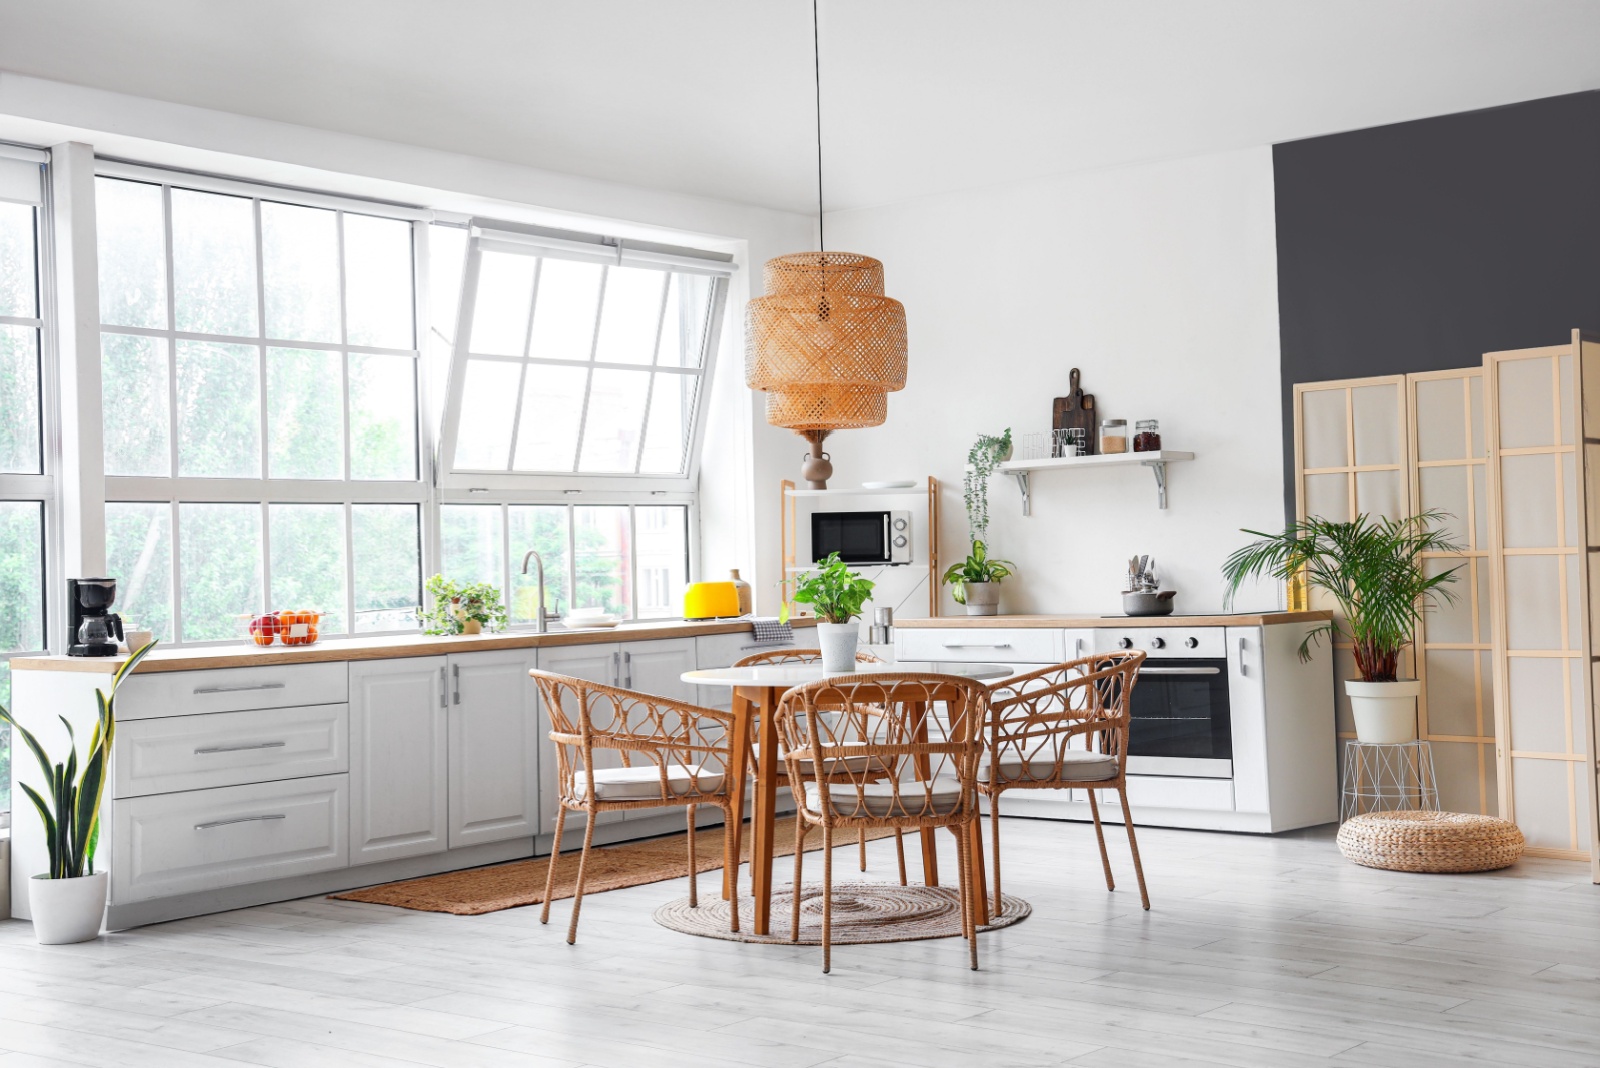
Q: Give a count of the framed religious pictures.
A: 0